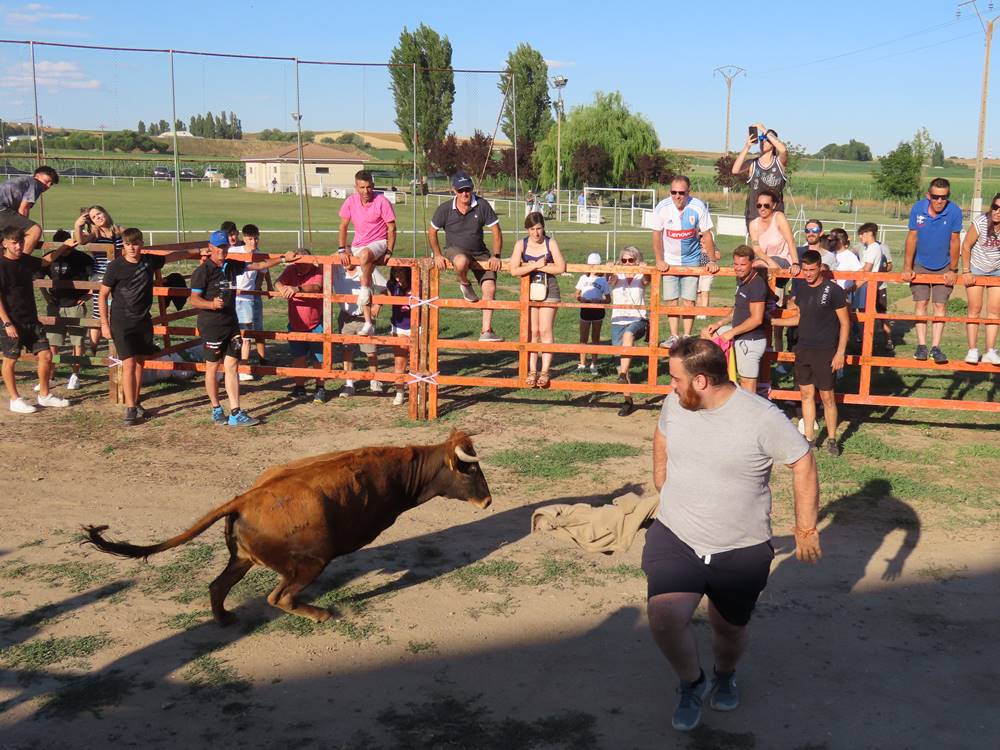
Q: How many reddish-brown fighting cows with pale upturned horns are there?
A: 1